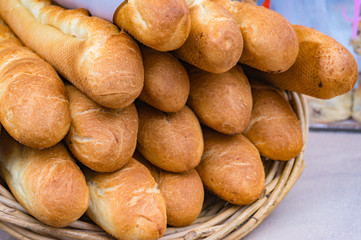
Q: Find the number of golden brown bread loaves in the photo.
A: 15